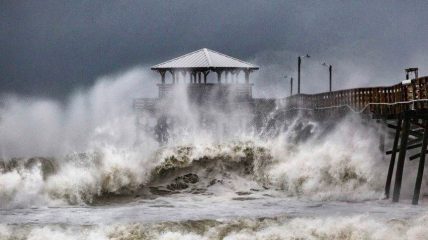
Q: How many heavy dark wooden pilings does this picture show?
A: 3